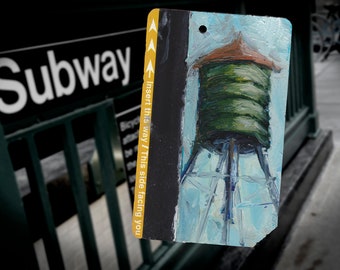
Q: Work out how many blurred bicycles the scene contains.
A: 1